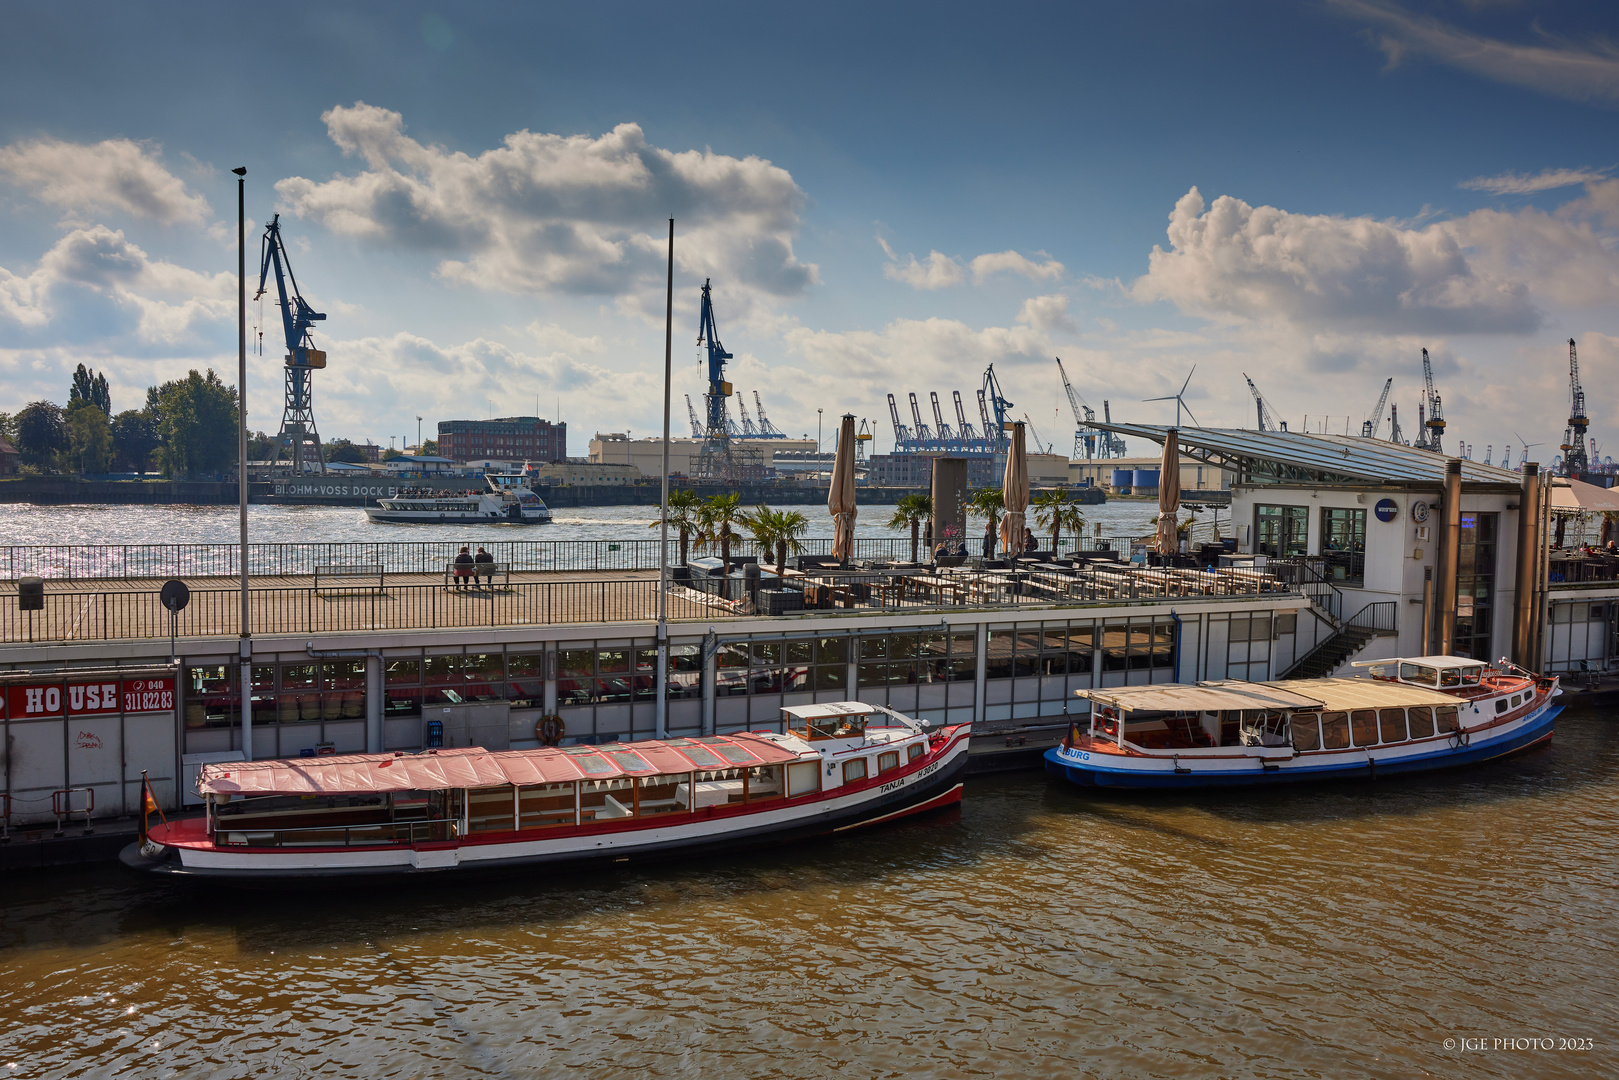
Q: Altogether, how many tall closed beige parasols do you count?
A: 3